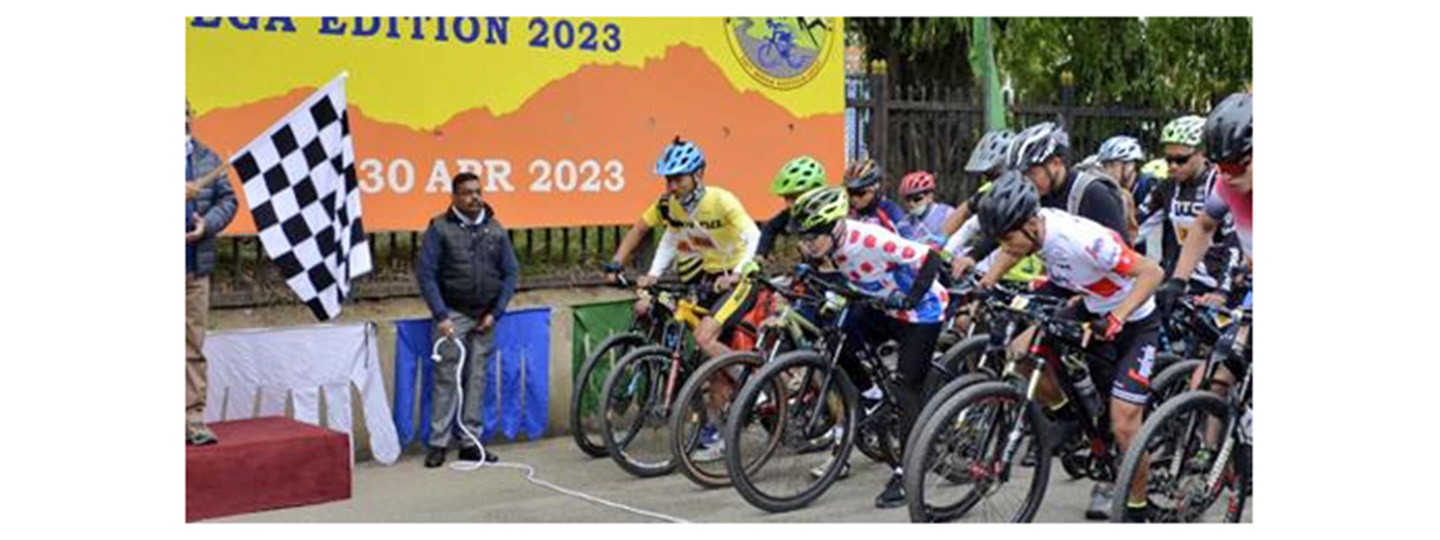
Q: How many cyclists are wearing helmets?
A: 12